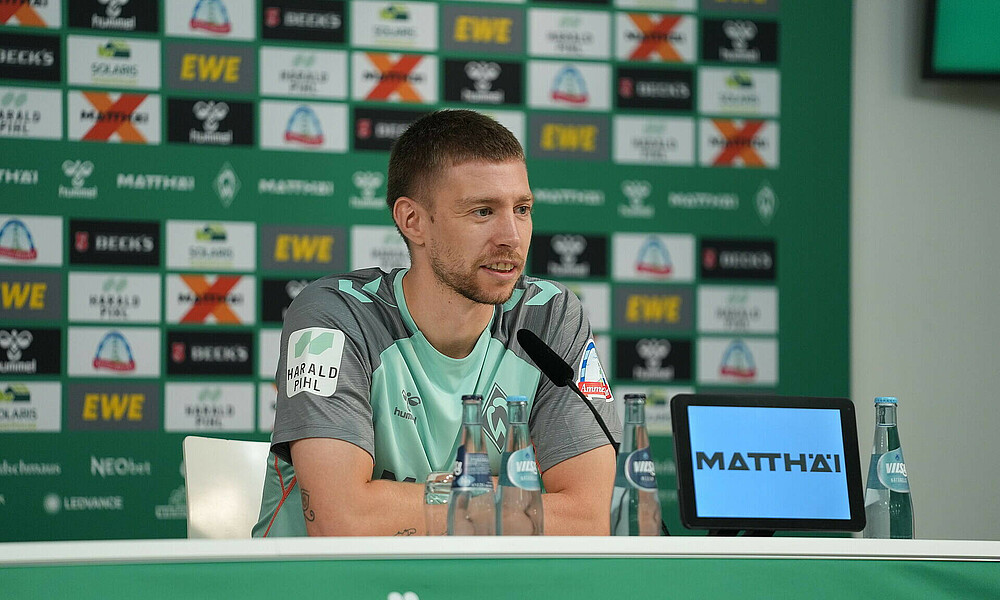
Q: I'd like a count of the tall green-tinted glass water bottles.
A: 4